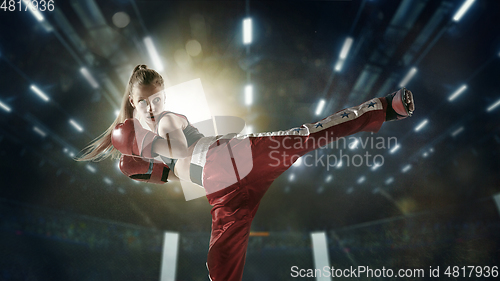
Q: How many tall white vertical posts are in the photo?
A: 2